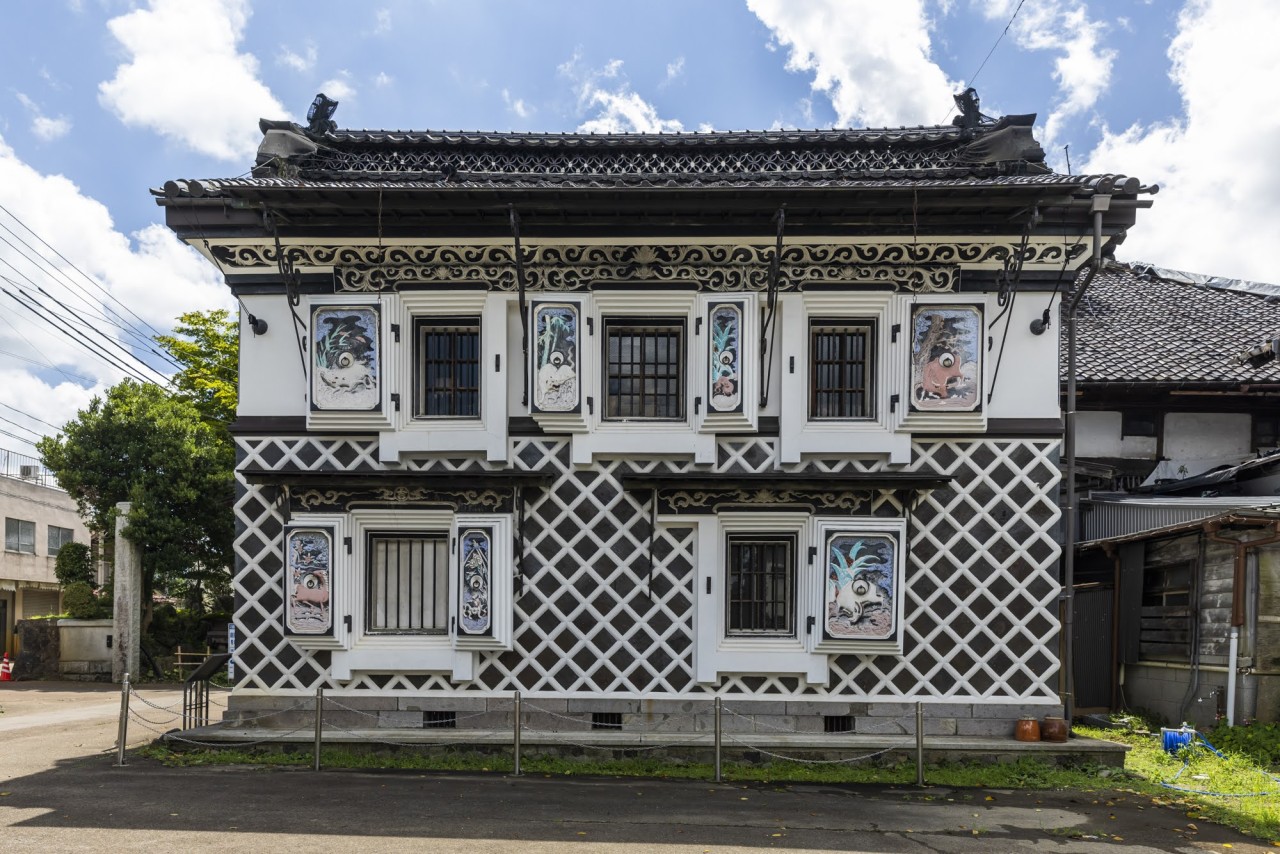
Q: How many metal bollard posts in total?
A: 5